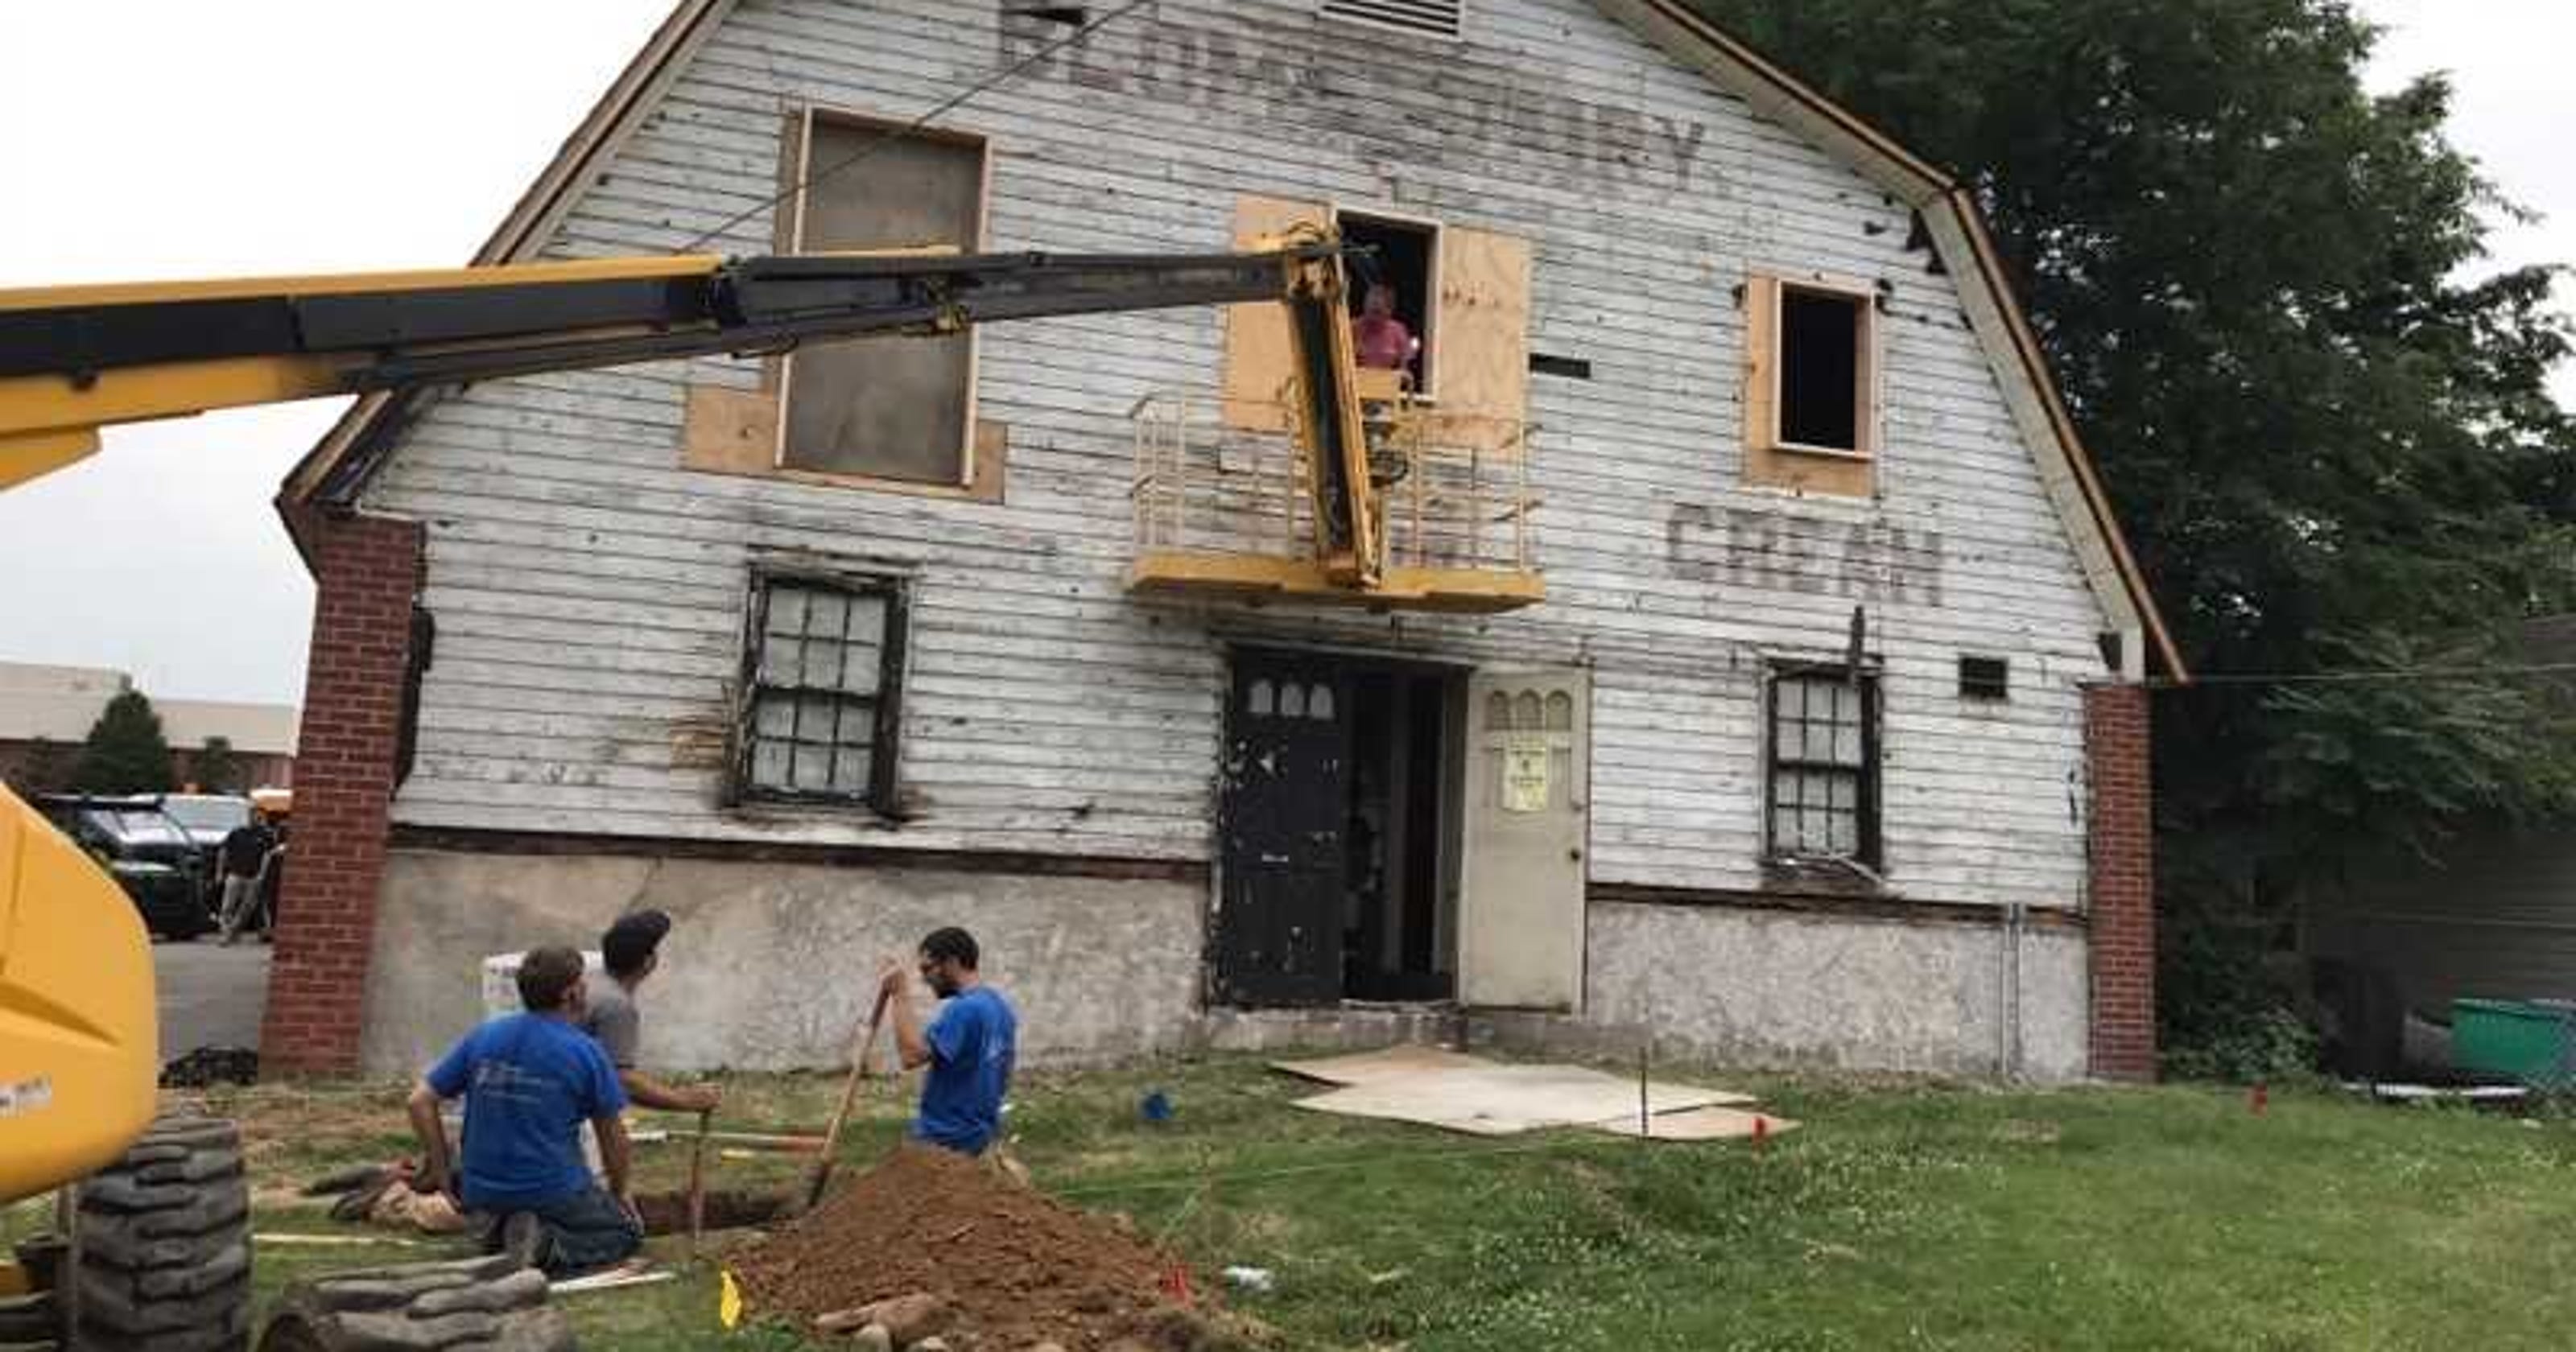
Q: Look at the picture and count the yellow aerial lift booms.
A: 1